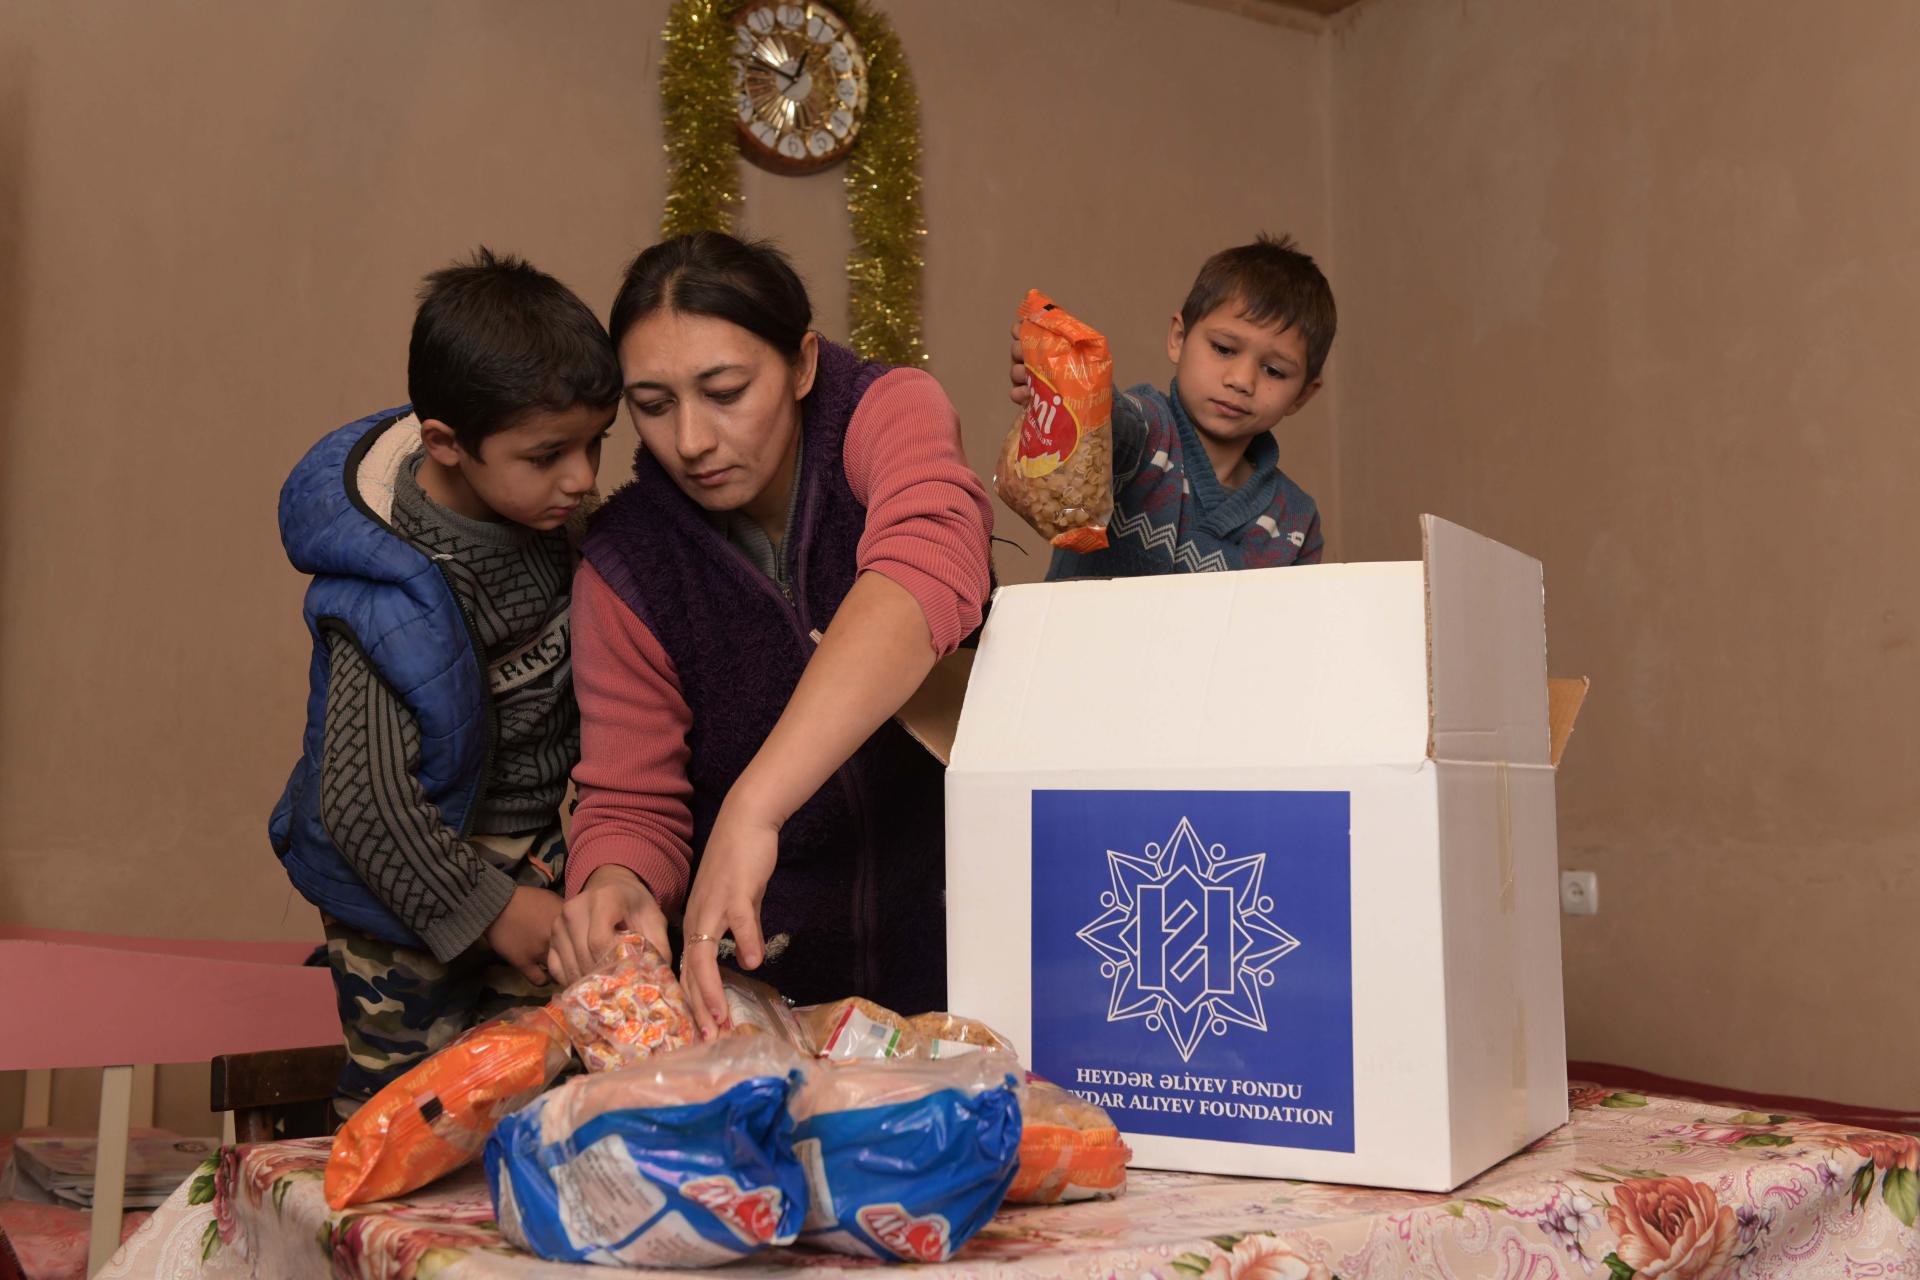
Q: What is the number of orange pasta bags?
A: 3